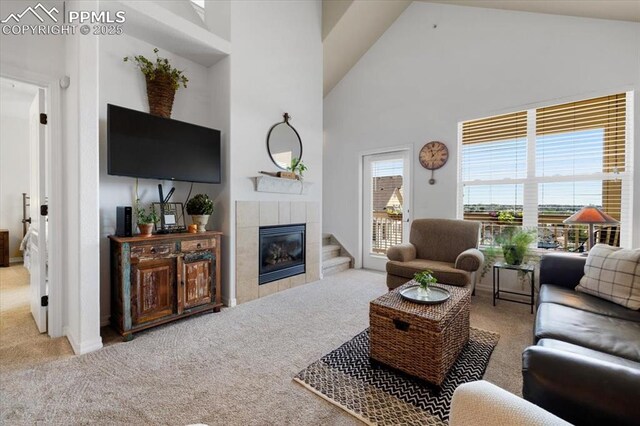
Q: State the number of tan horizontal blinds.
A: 2